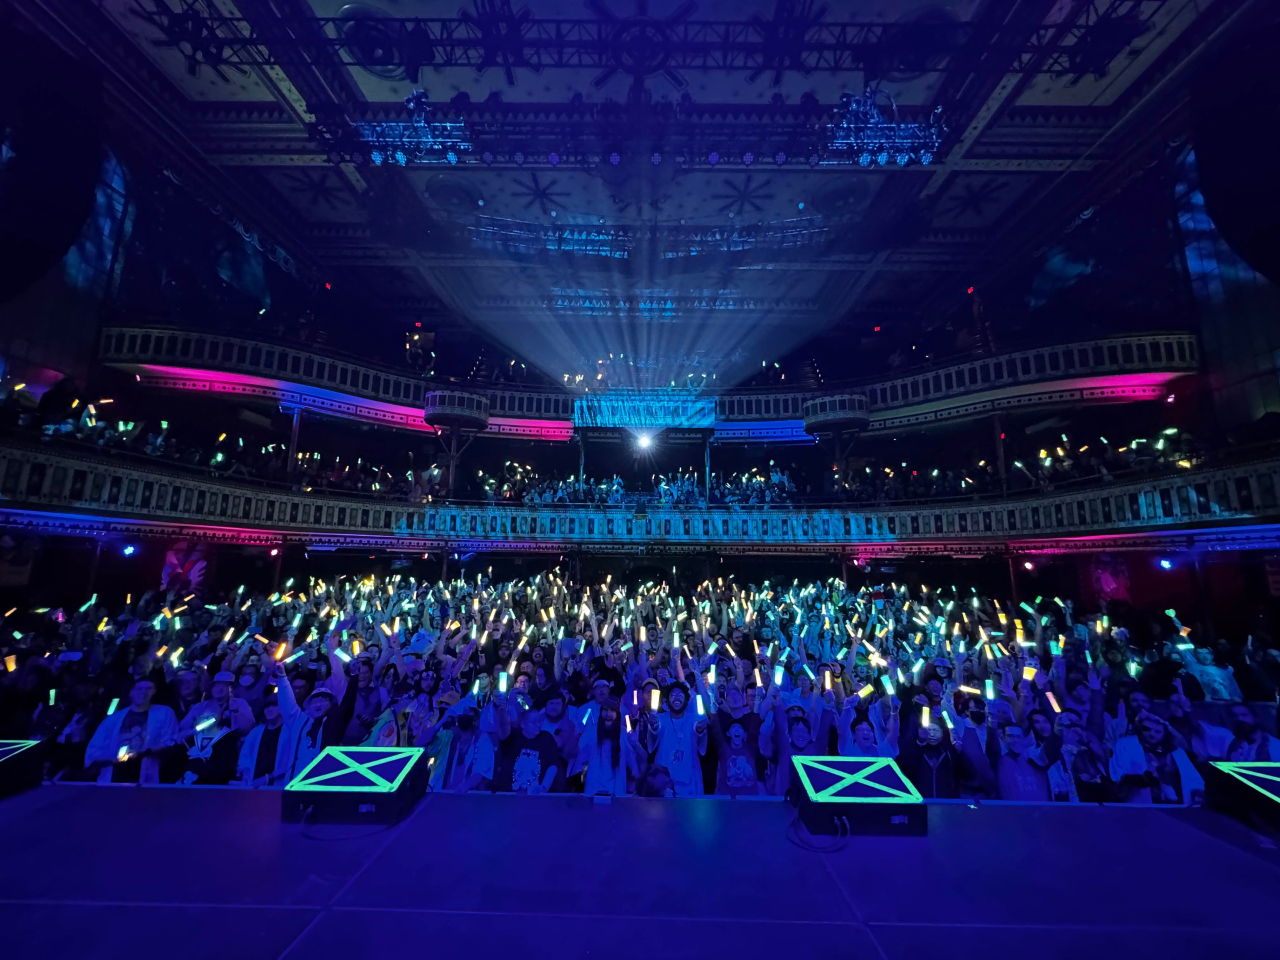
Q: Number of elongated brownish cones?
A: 0